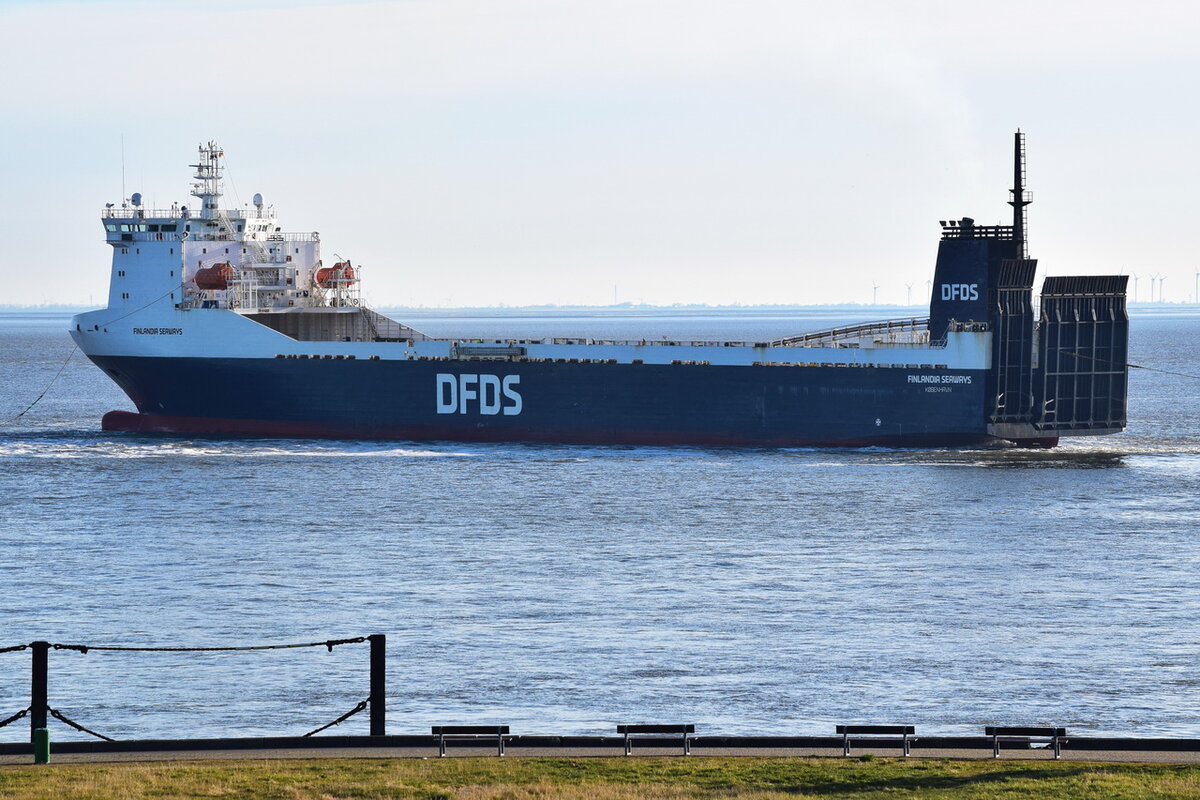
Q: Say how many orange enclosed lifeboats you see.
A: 2